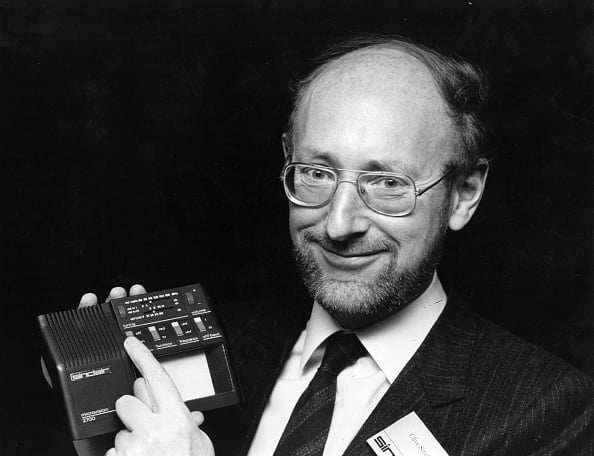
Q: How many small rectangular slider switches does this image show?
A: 4